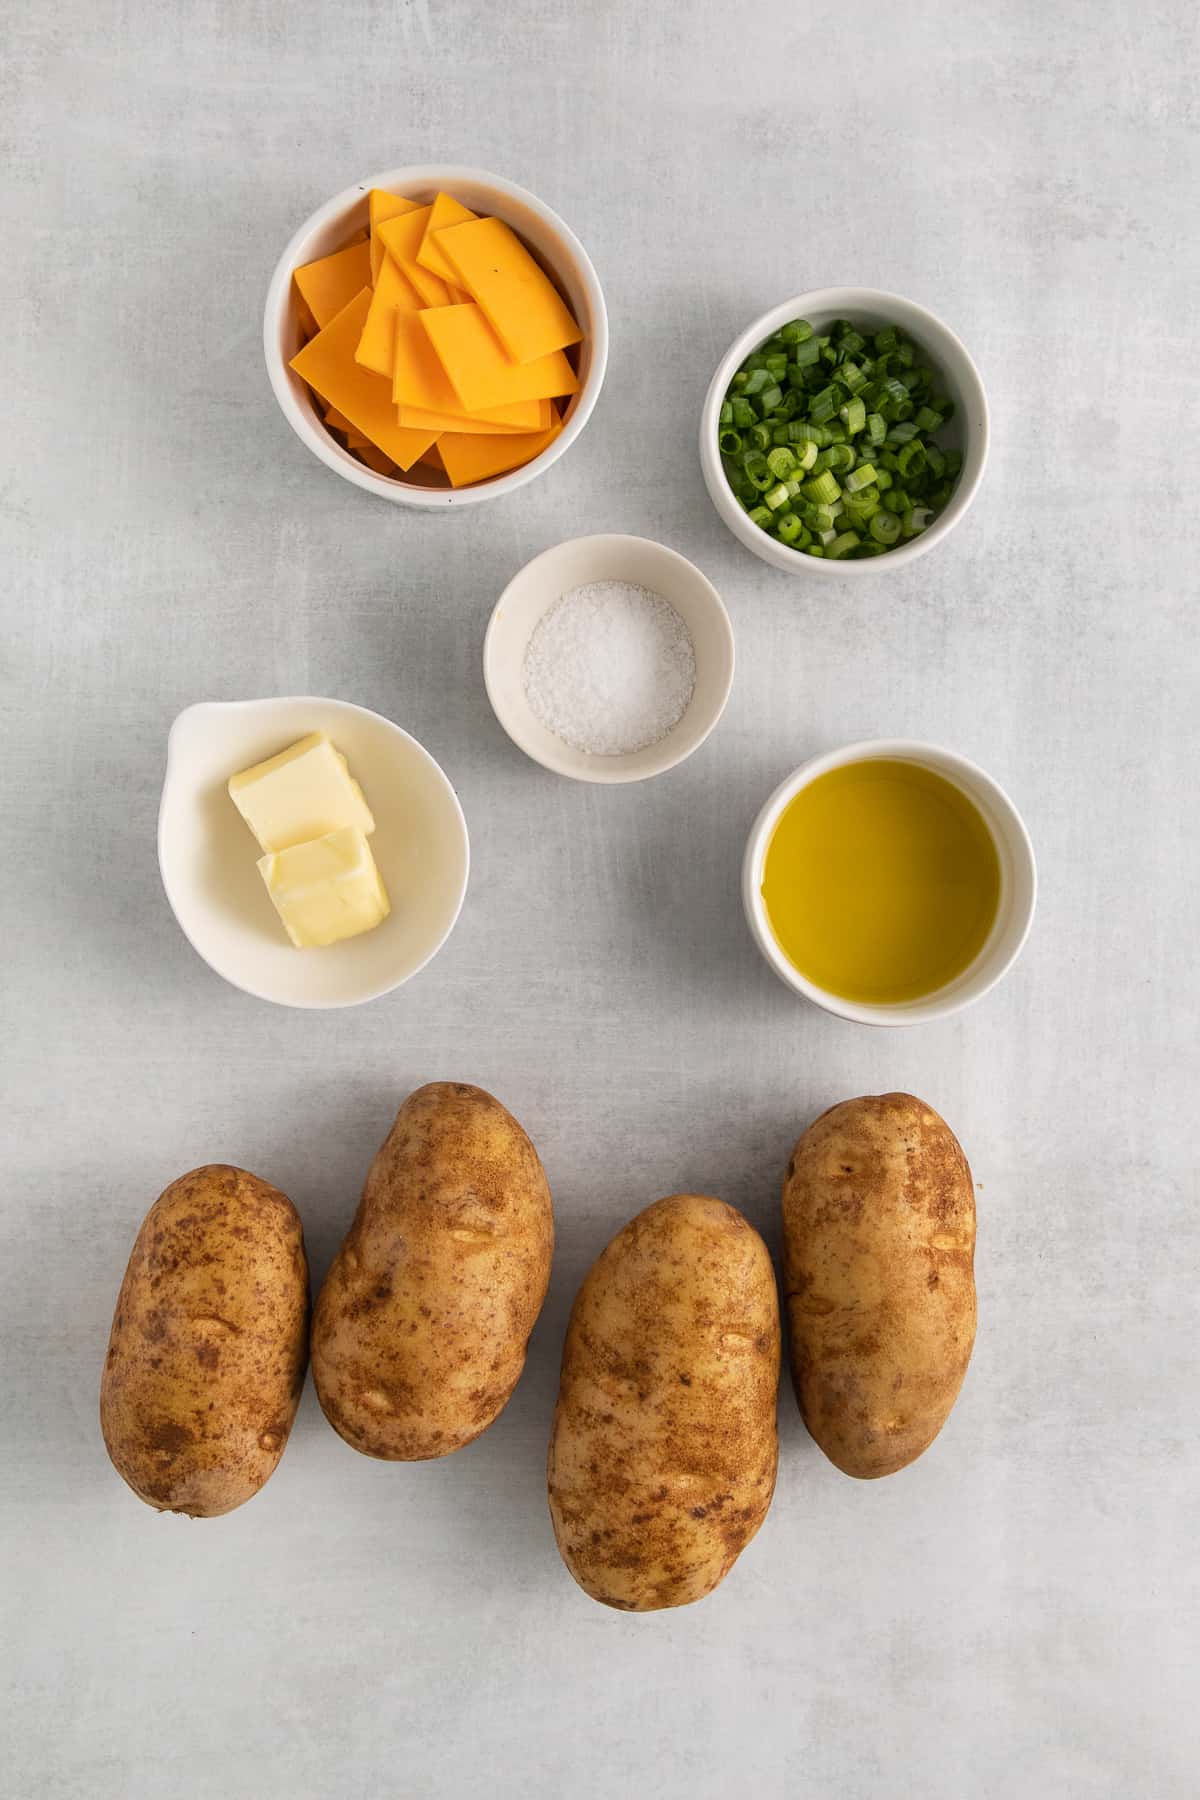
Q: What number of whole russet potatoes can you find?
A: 4